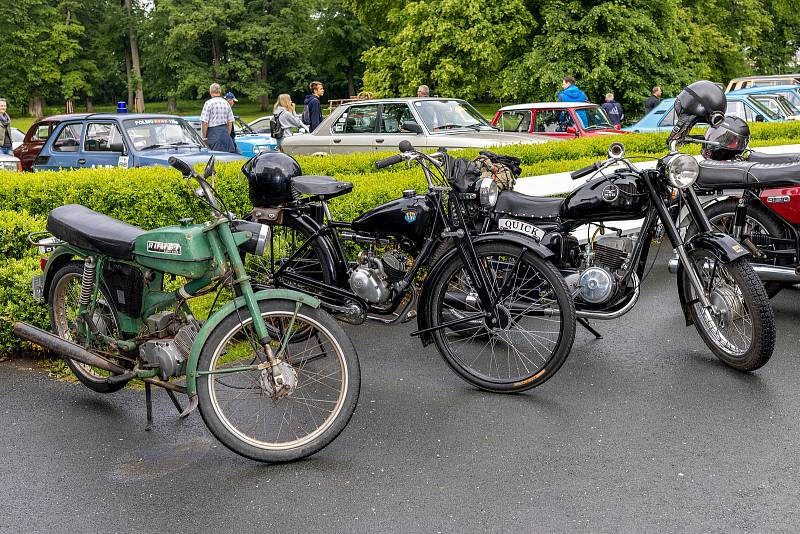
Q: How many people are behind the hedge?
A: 9